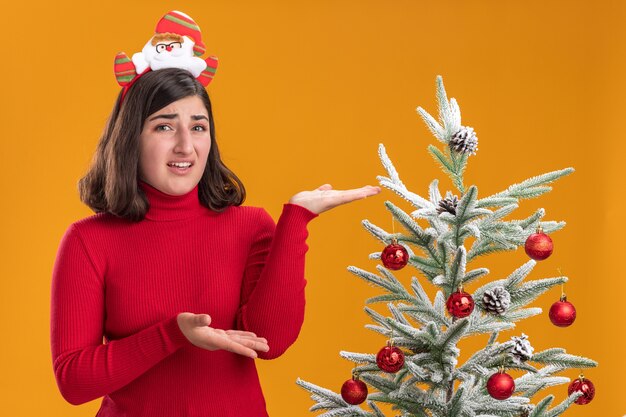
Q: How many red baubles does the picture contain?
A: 8